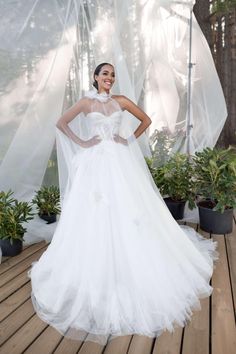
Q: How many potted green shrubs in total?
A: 4